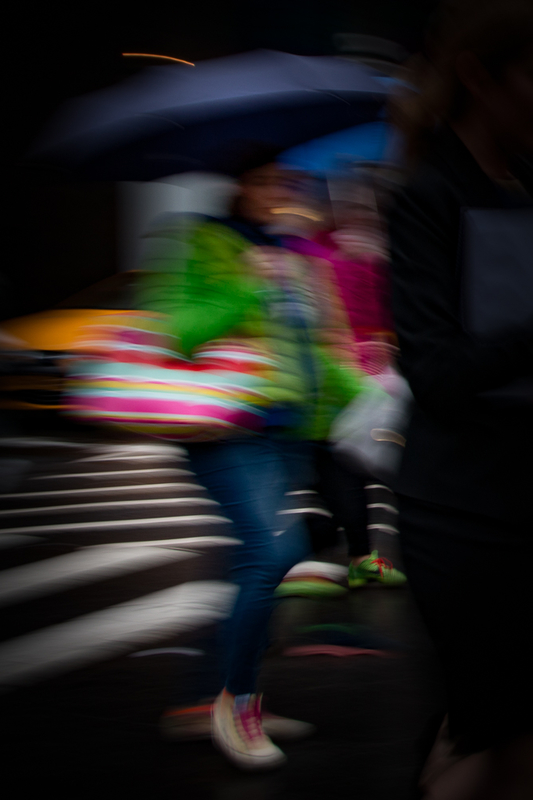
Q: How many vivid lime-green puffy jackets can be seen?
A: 1